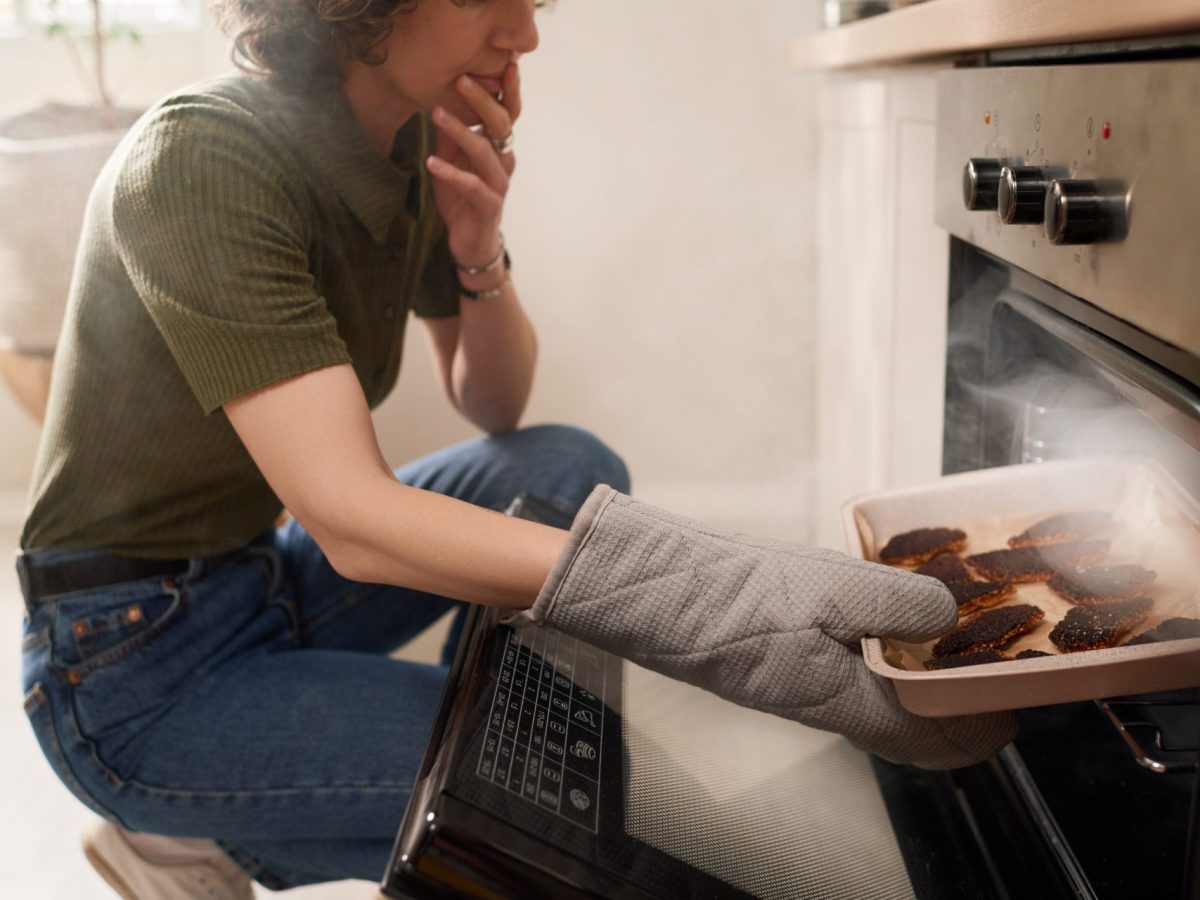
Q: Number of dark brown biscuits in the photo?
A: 11